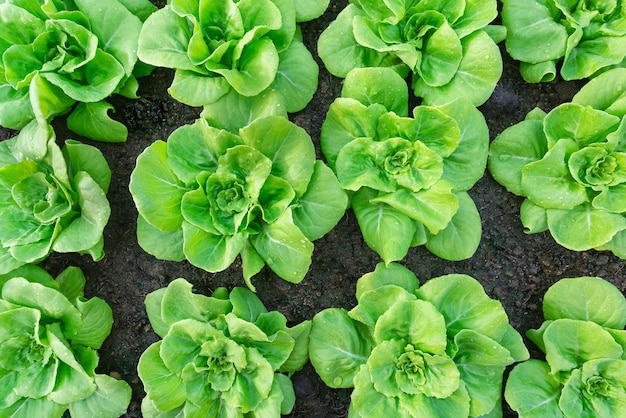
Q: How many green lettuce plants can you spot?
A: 12